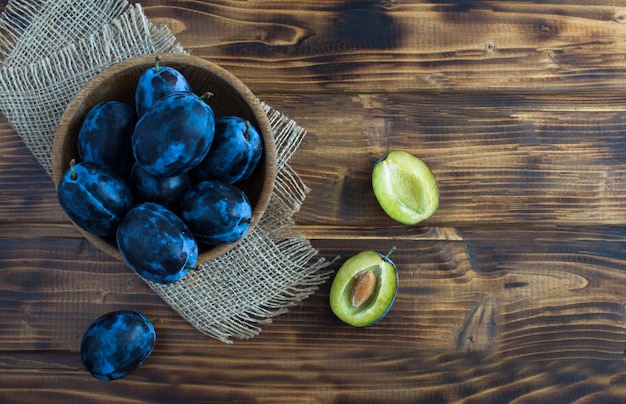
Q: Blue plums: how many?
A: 9